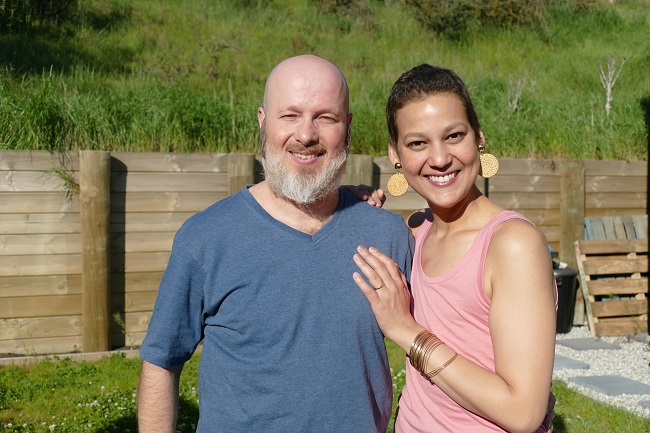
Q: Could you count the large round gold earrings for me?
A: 2